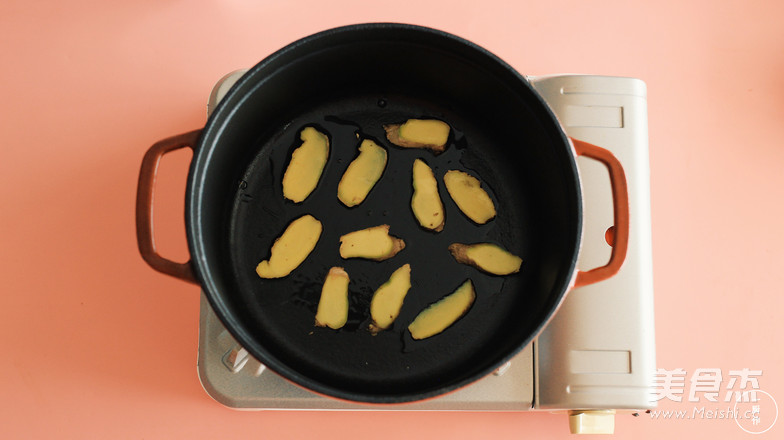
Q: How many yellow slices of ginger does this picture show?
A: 11